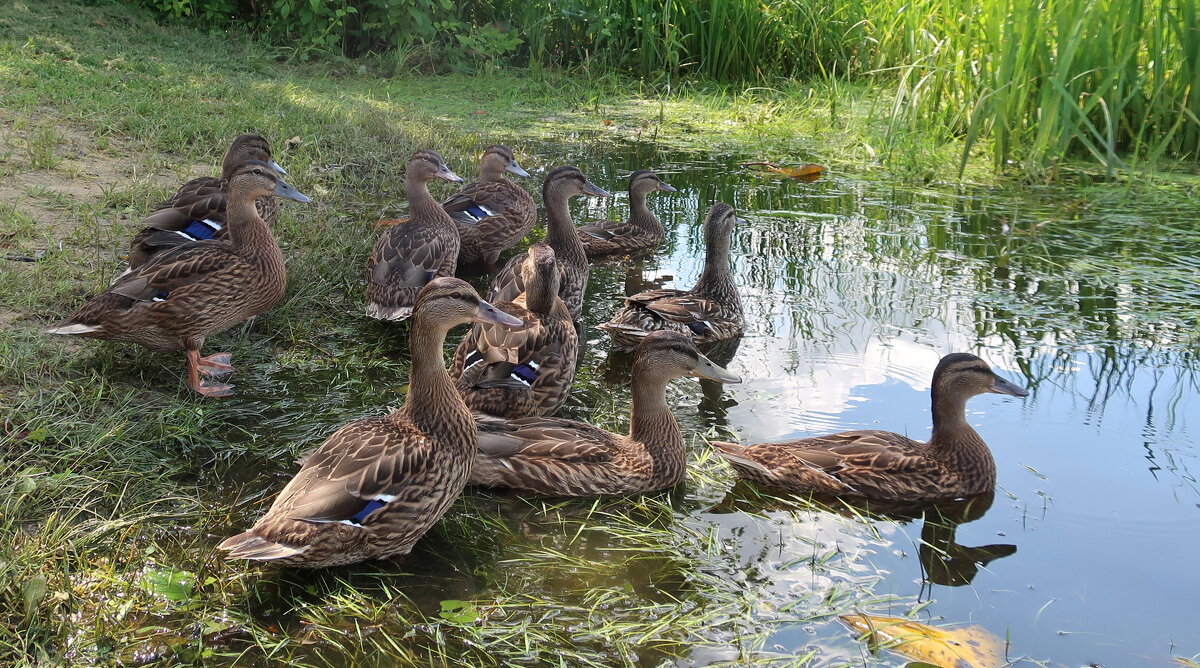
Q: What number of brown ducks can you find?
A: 11